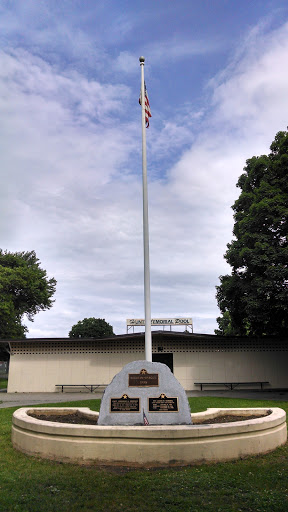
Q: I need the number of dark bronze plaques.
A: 3